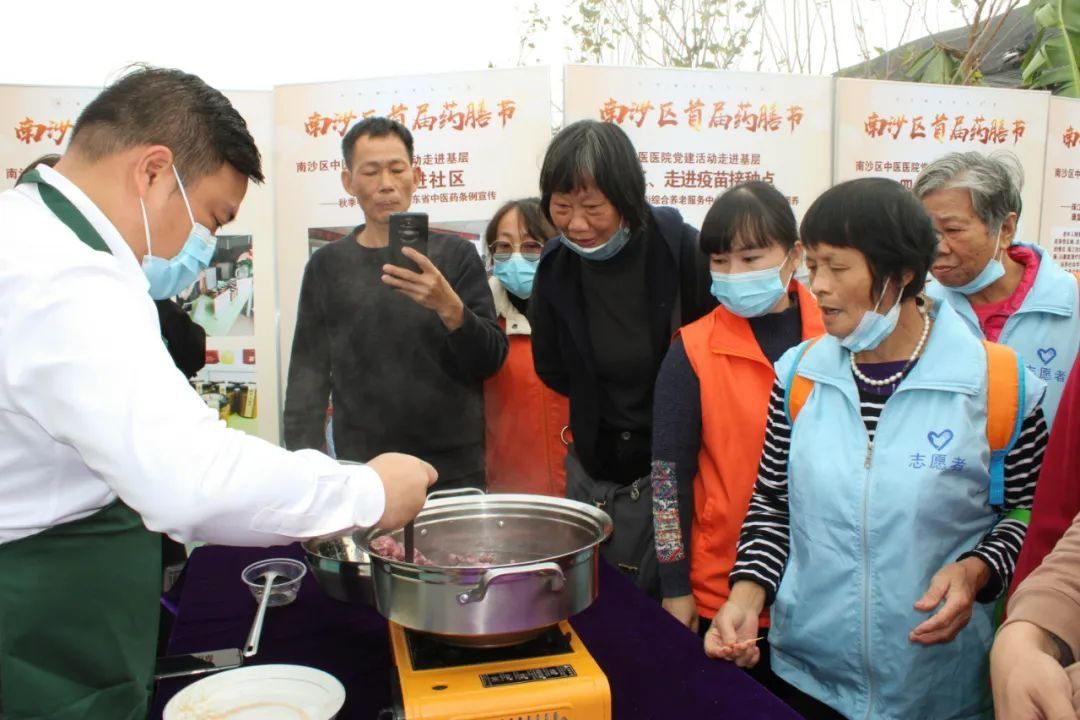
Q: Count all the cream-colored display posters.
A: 5